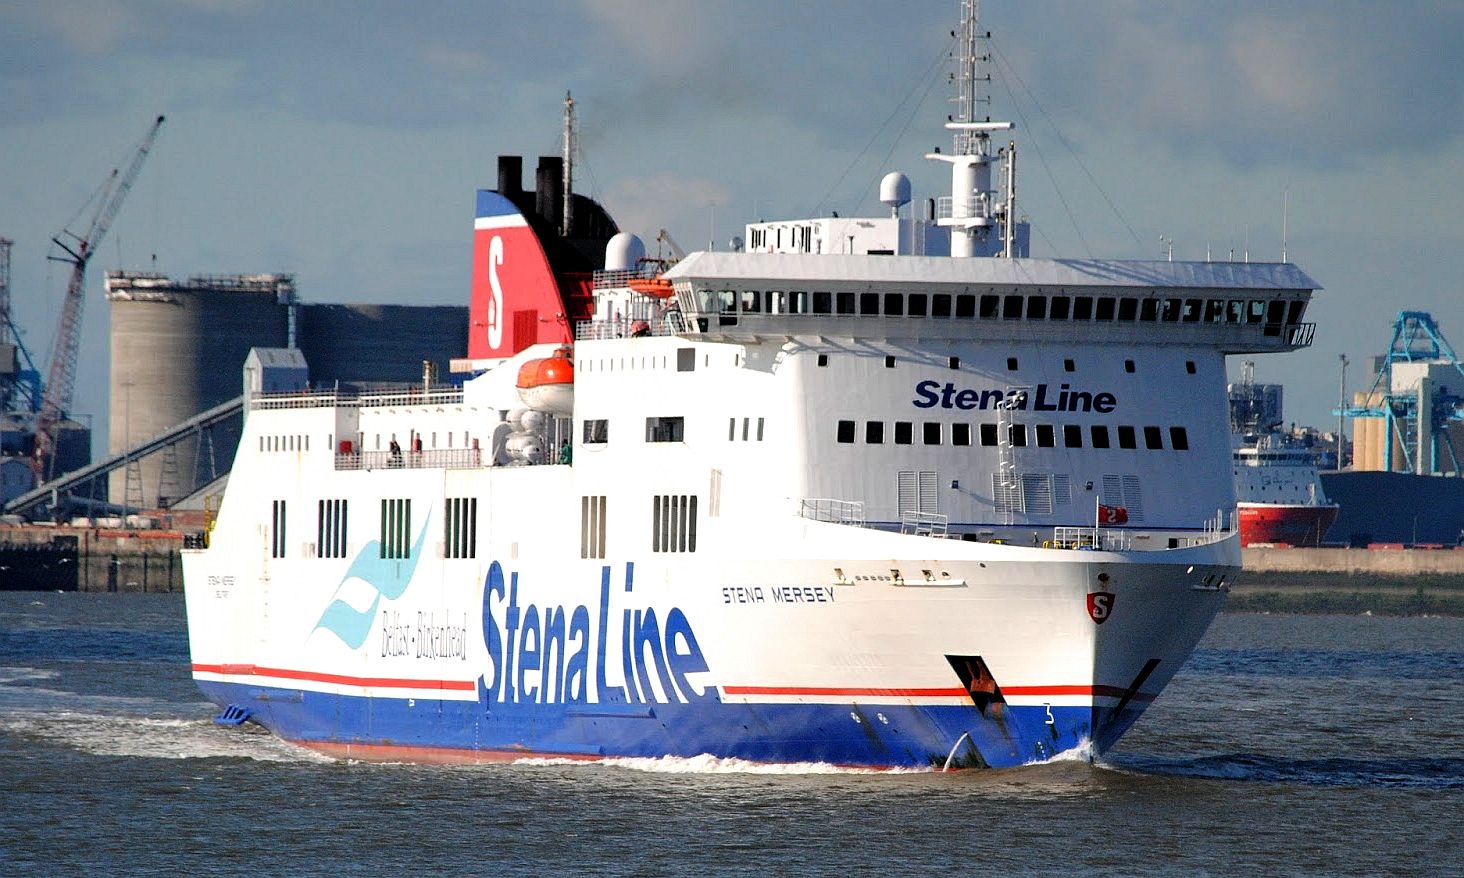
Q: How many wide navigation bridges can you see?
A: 1